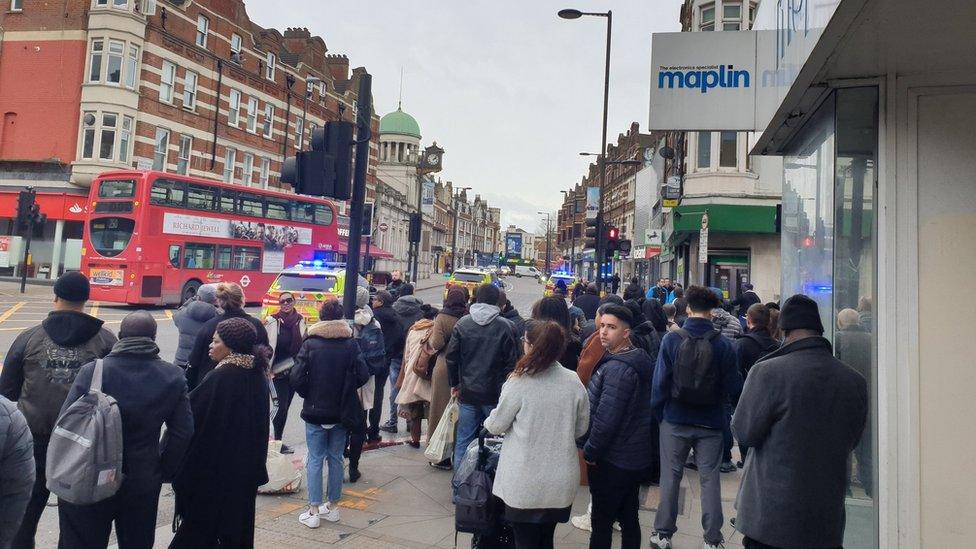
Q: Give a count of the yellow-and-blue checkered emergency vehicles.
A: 3